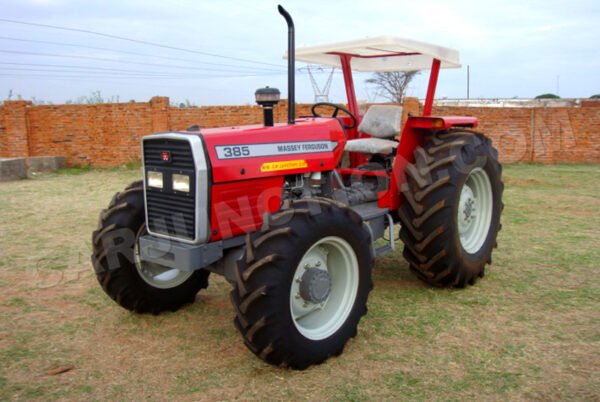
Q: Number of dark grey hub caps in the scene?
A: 1